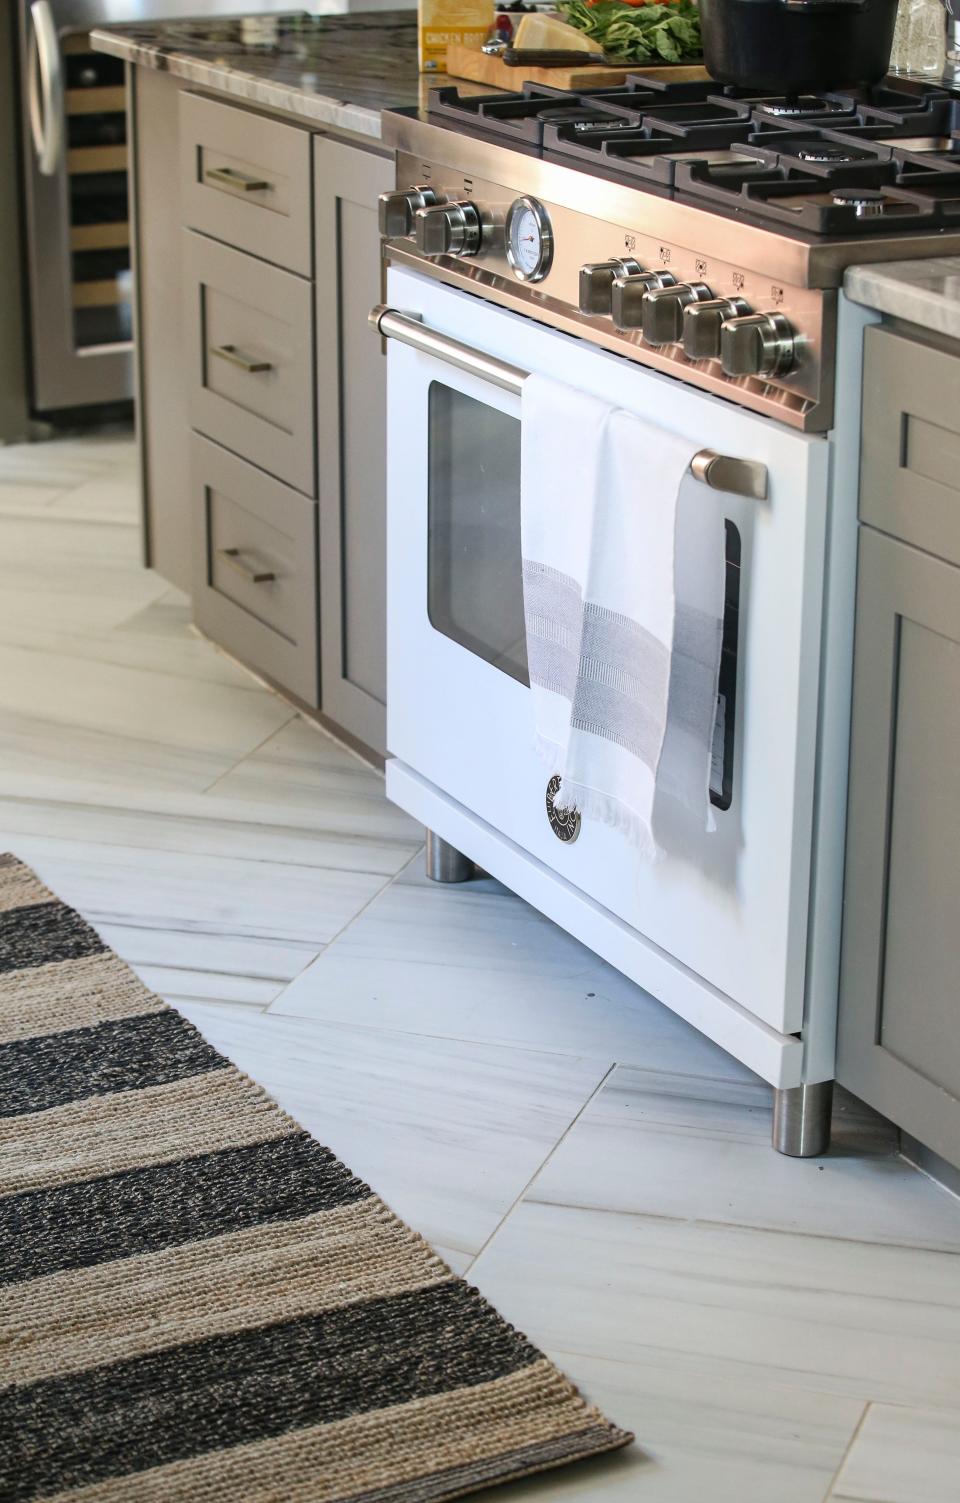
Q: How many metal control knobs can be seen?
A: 7